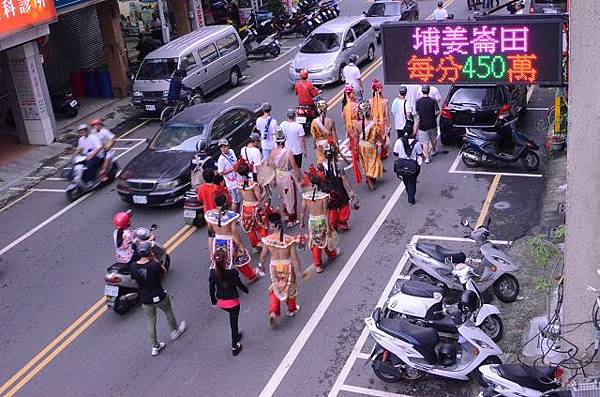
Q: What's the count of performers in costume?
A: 10